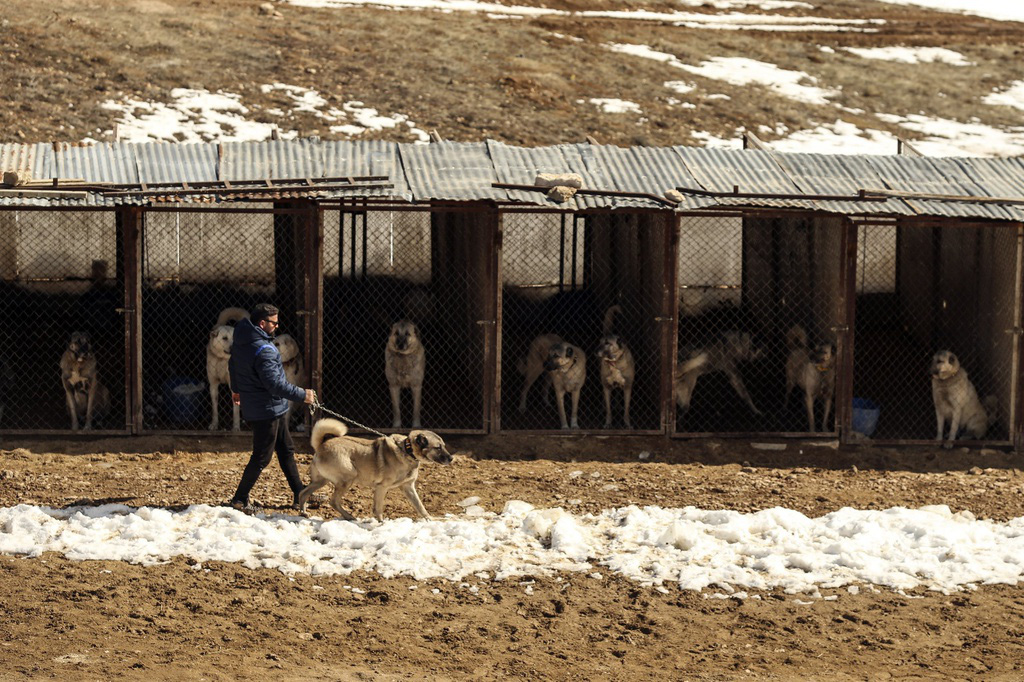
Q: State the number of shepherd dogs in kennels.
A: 9